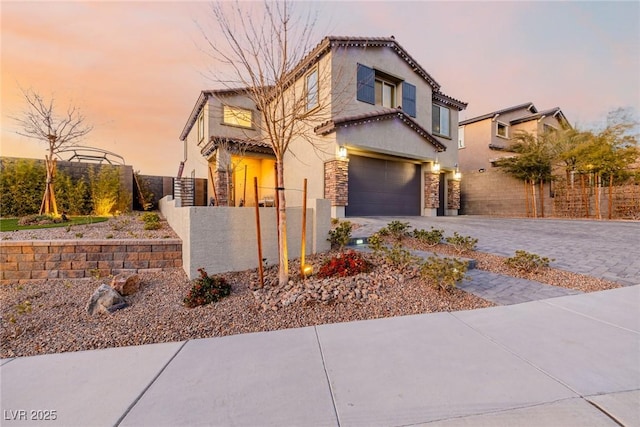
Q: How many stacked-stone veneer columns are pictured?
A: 4